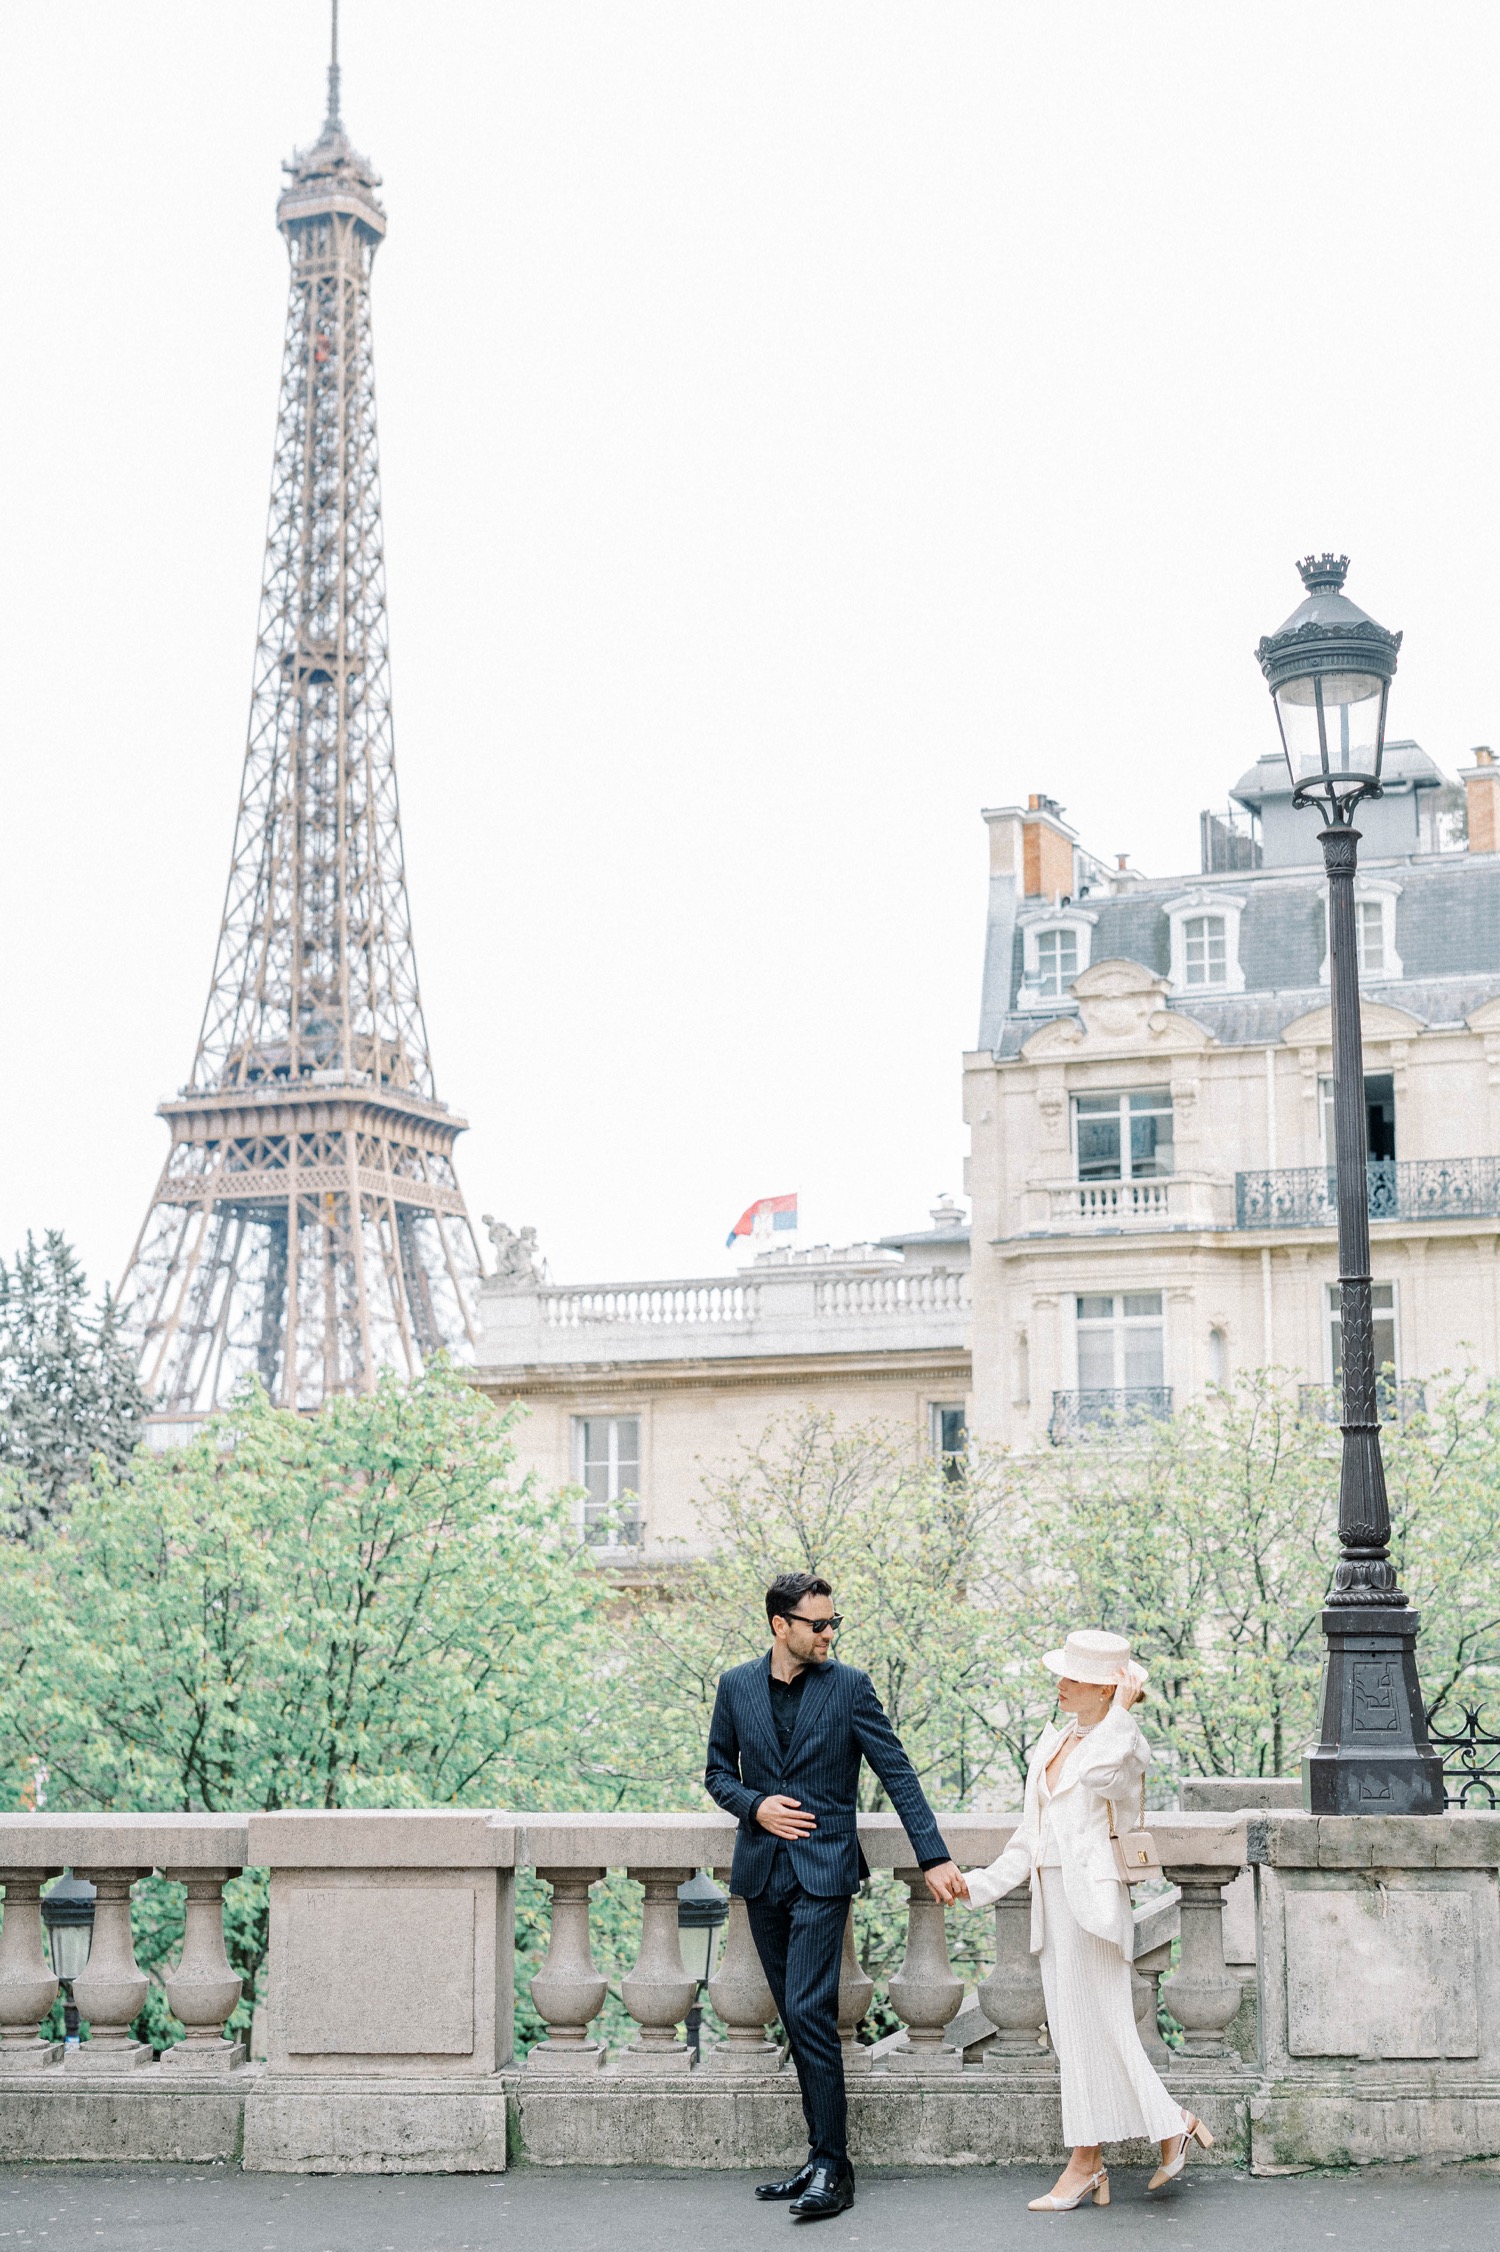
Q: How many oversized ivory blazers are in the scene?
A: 1